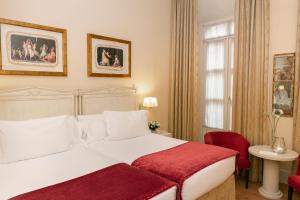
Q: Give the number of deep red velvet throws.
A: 2